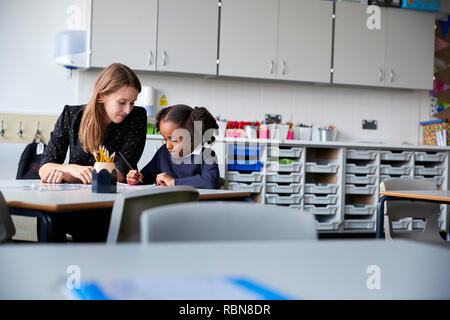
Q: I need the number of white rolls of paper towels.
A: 1